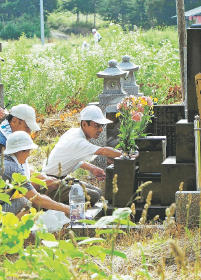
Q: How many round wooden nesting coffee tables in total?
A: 0